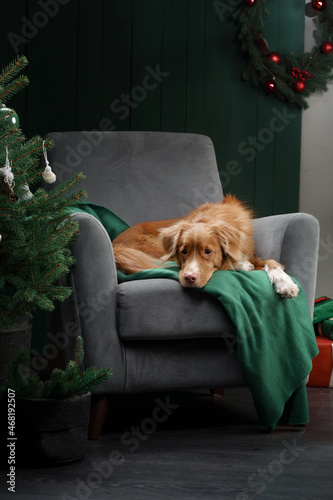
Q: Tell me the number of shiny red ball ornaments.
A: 6